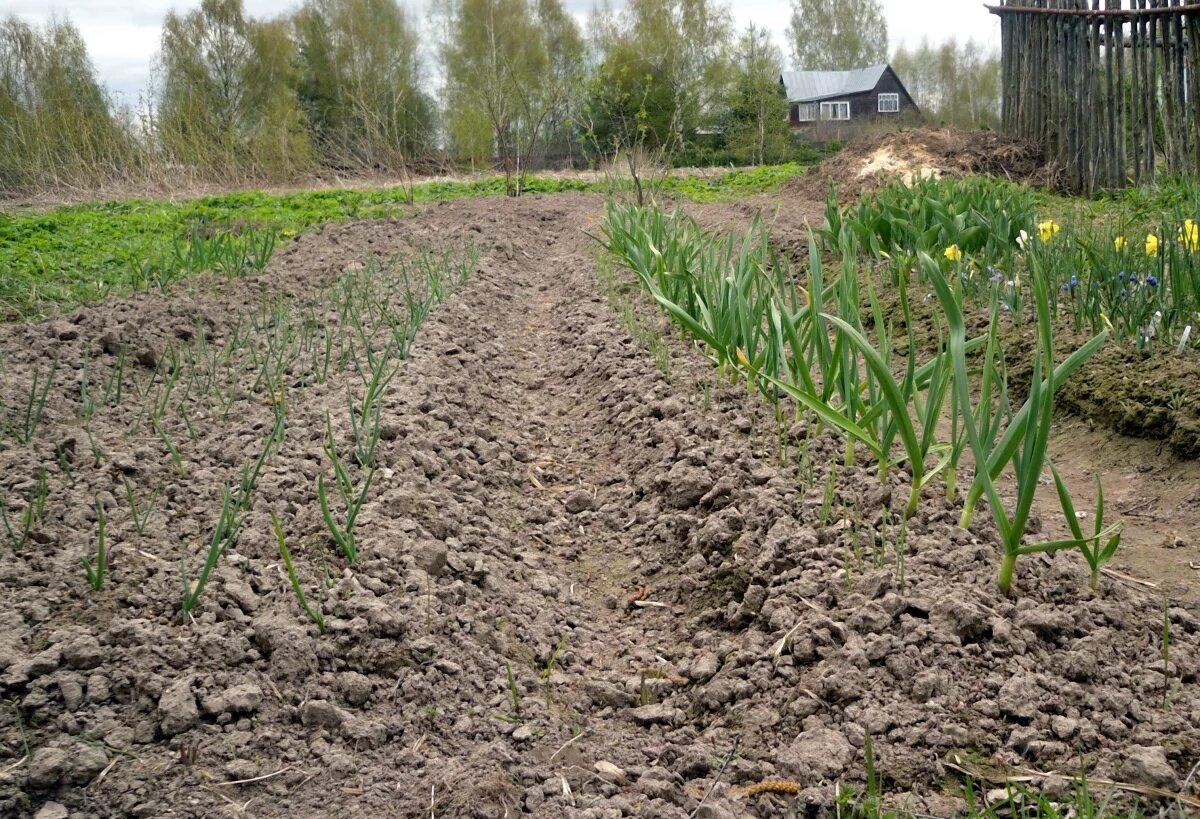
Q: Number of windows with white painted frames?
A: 3